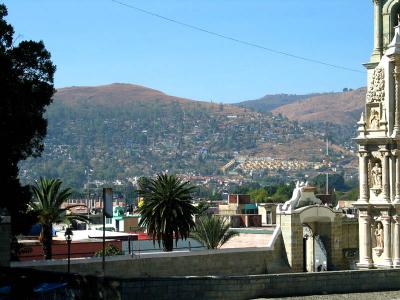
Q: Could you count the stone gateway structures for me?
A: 1